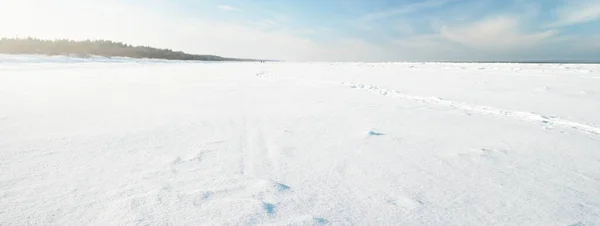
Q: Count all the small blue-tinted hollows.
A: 4